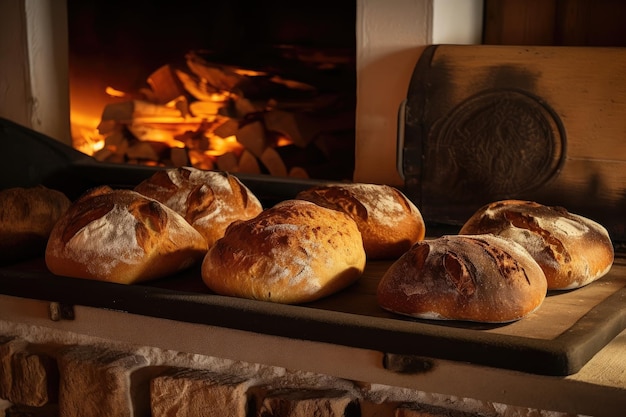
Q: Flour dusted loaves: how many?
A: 6